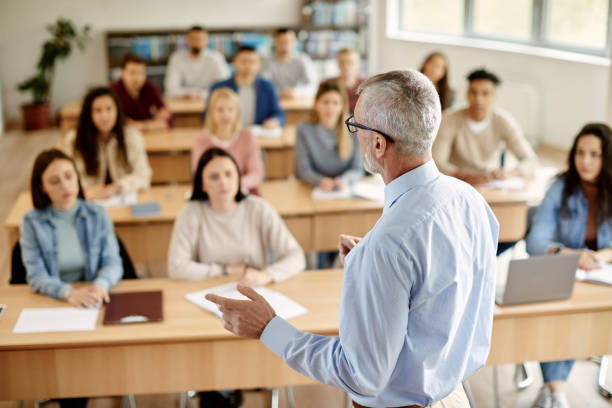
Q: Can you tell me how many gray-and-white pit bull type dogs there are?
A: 0